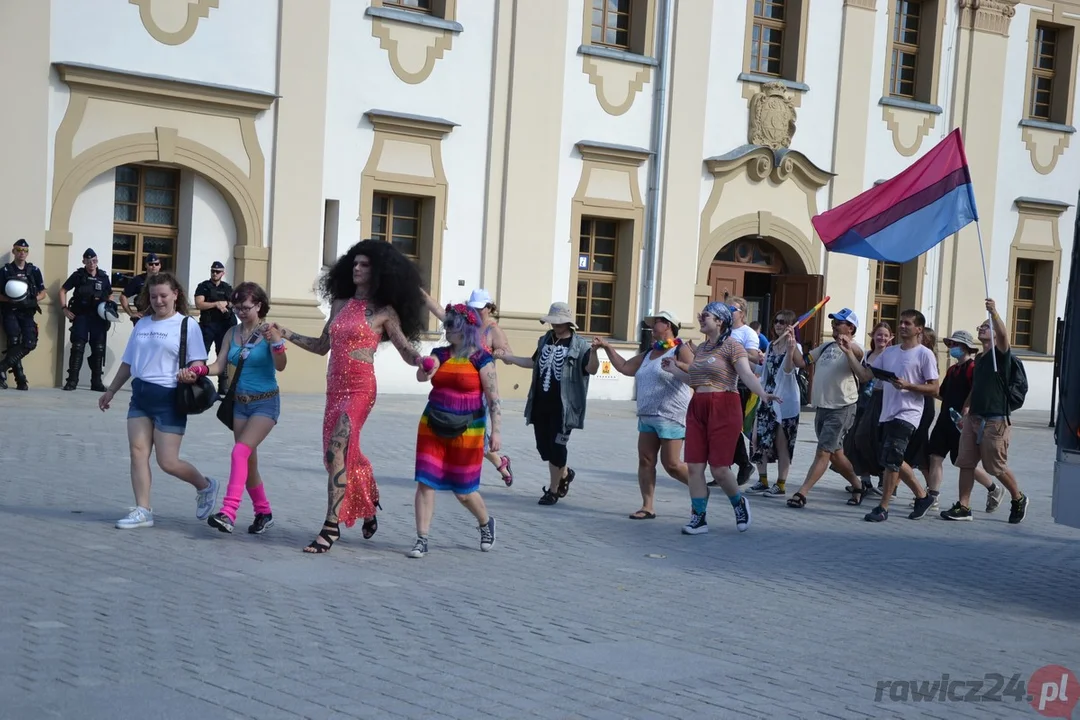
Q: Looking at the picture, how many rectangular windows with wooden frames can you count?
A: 10